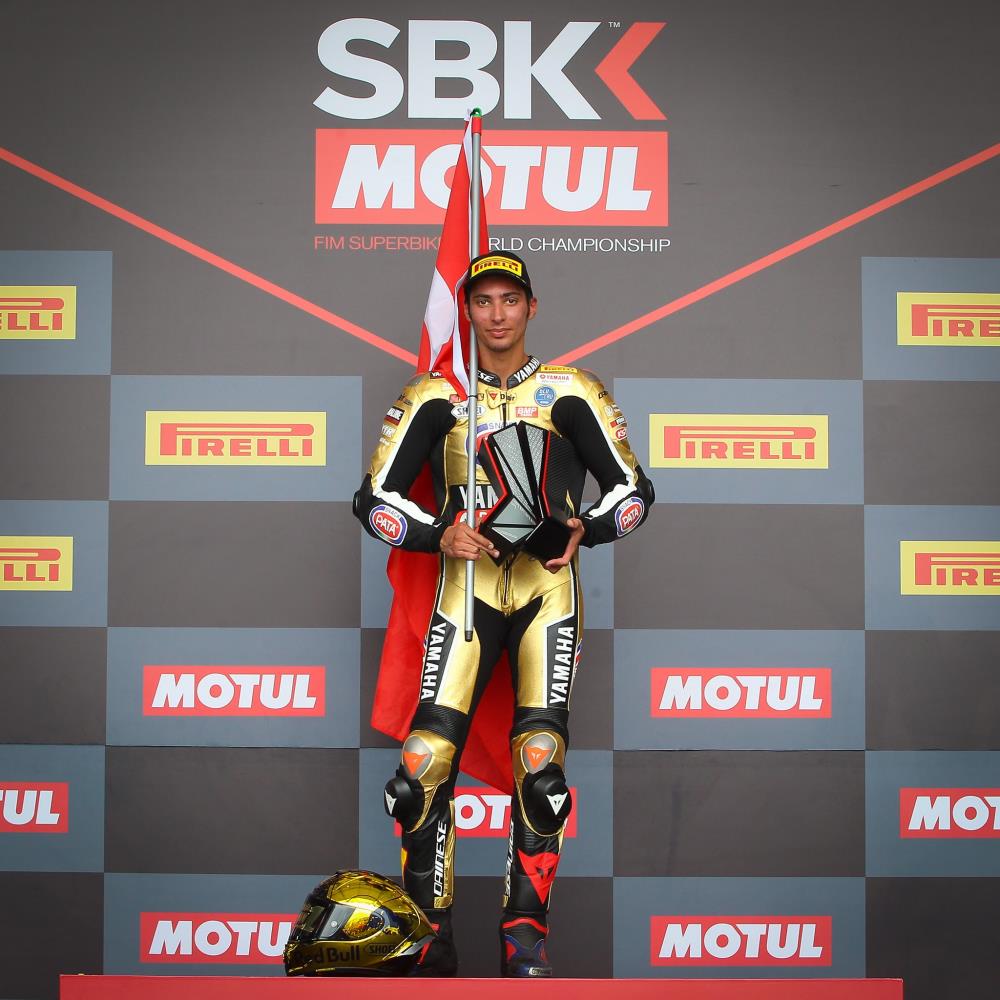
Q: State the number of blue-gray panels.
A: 14